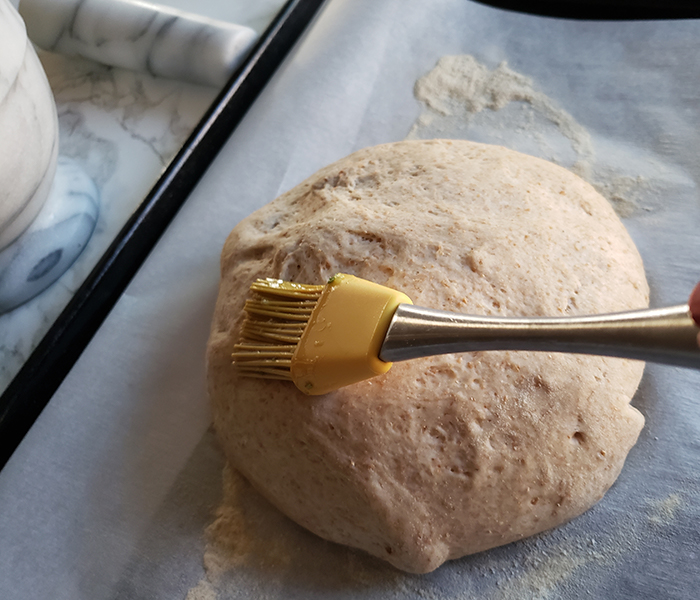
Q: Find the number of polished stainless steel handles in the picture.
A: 1